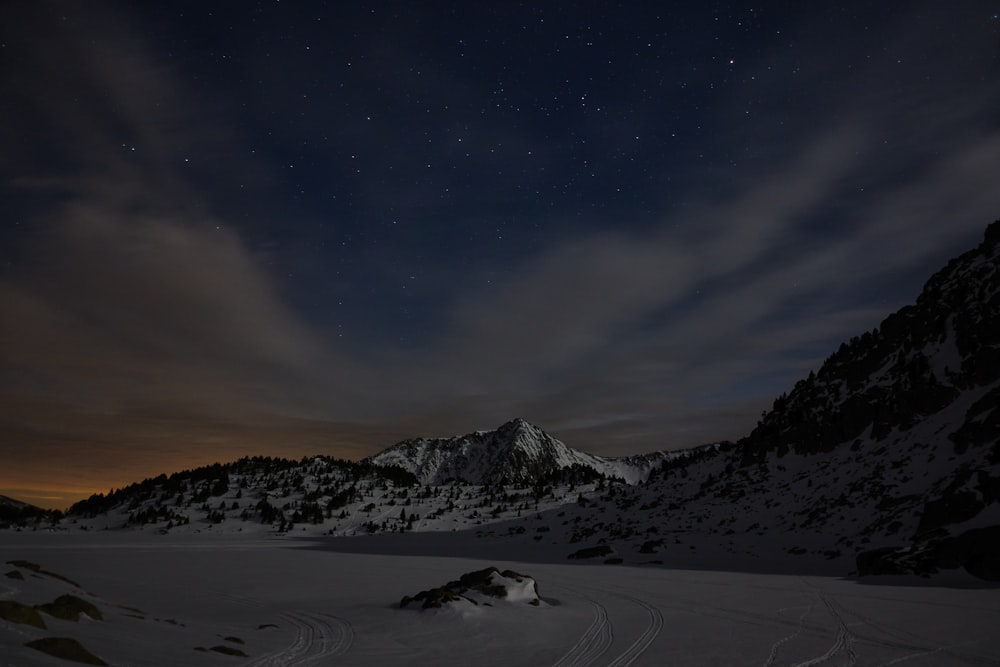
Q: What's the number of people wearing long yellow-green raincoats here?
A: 0